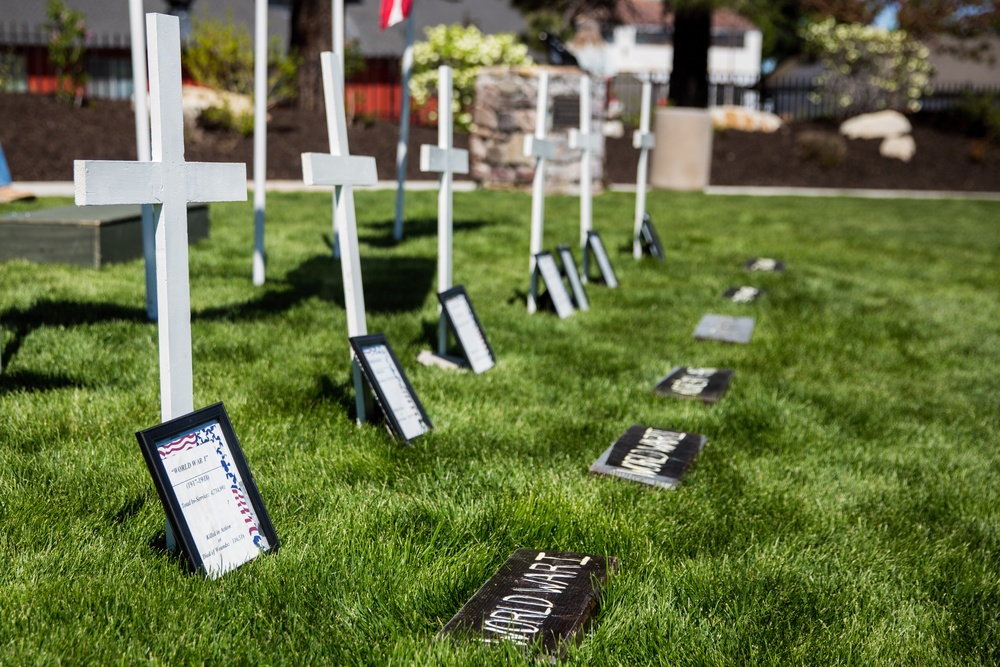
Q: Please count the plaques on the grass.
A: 6